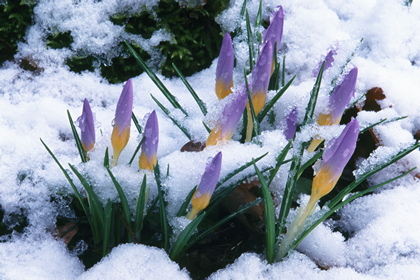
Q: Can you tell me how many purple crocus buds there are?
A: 12